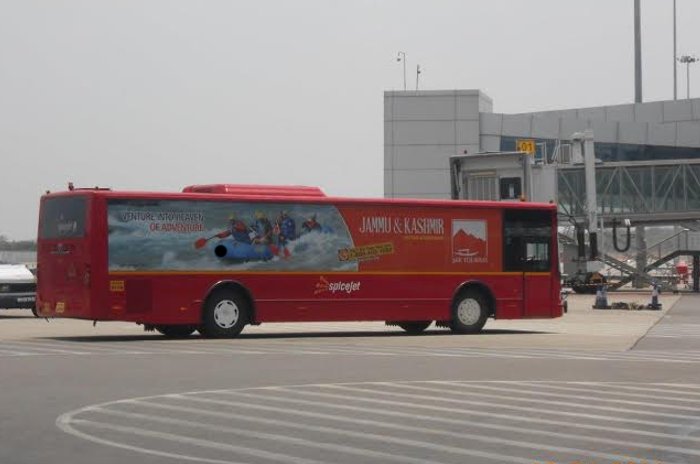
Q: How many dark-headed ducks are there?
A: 0